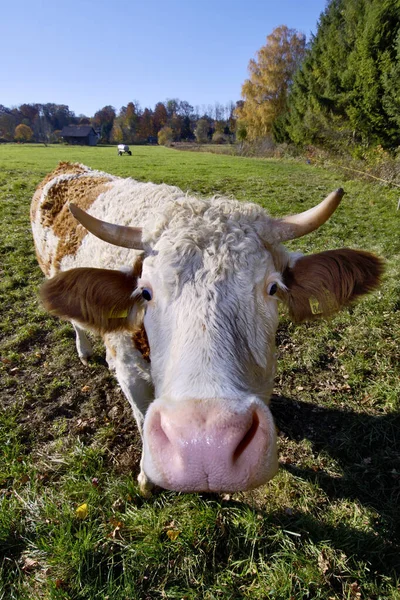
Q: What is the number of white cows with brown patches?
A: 1